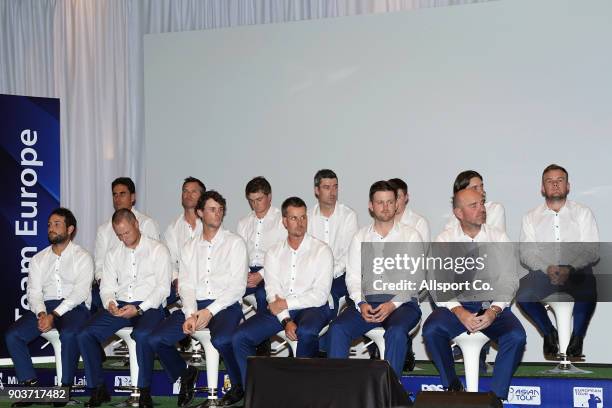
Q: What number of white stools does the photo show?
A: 7